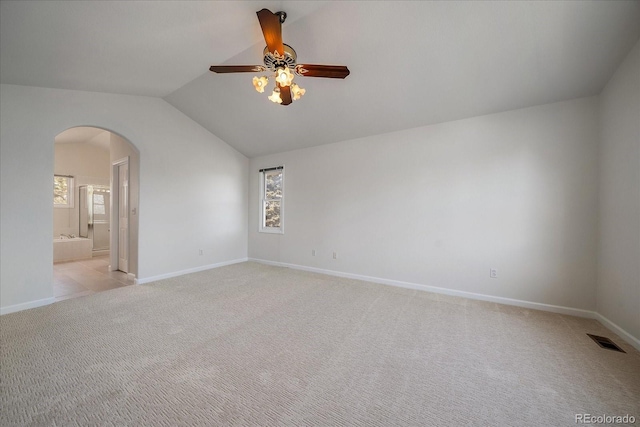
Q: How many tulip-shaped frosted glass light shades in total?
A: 4